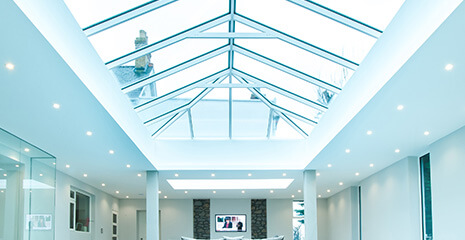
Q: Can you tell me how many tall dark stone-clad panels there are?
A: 2